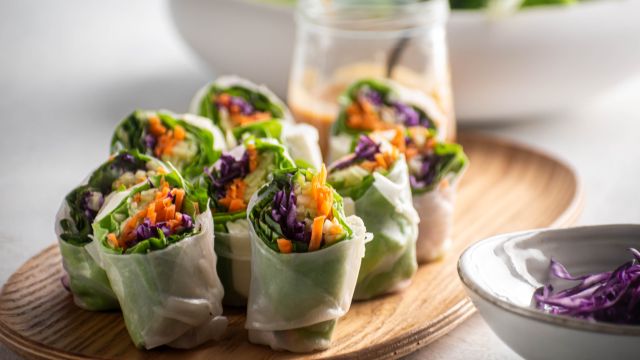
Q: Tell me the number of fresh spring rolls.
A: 9